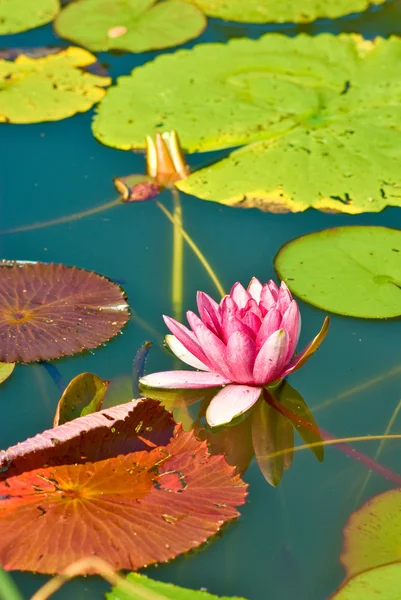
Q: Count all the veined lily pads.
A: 2